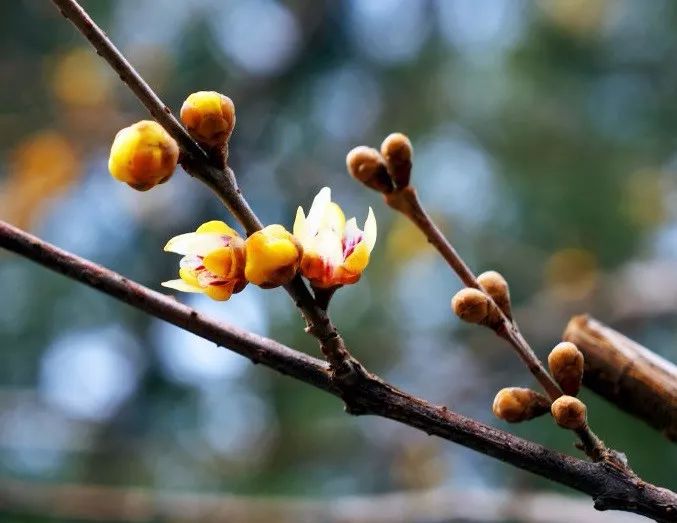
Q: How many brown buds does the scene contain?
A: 7